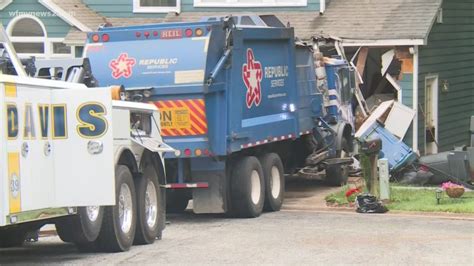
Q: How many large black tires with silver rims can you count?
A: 3